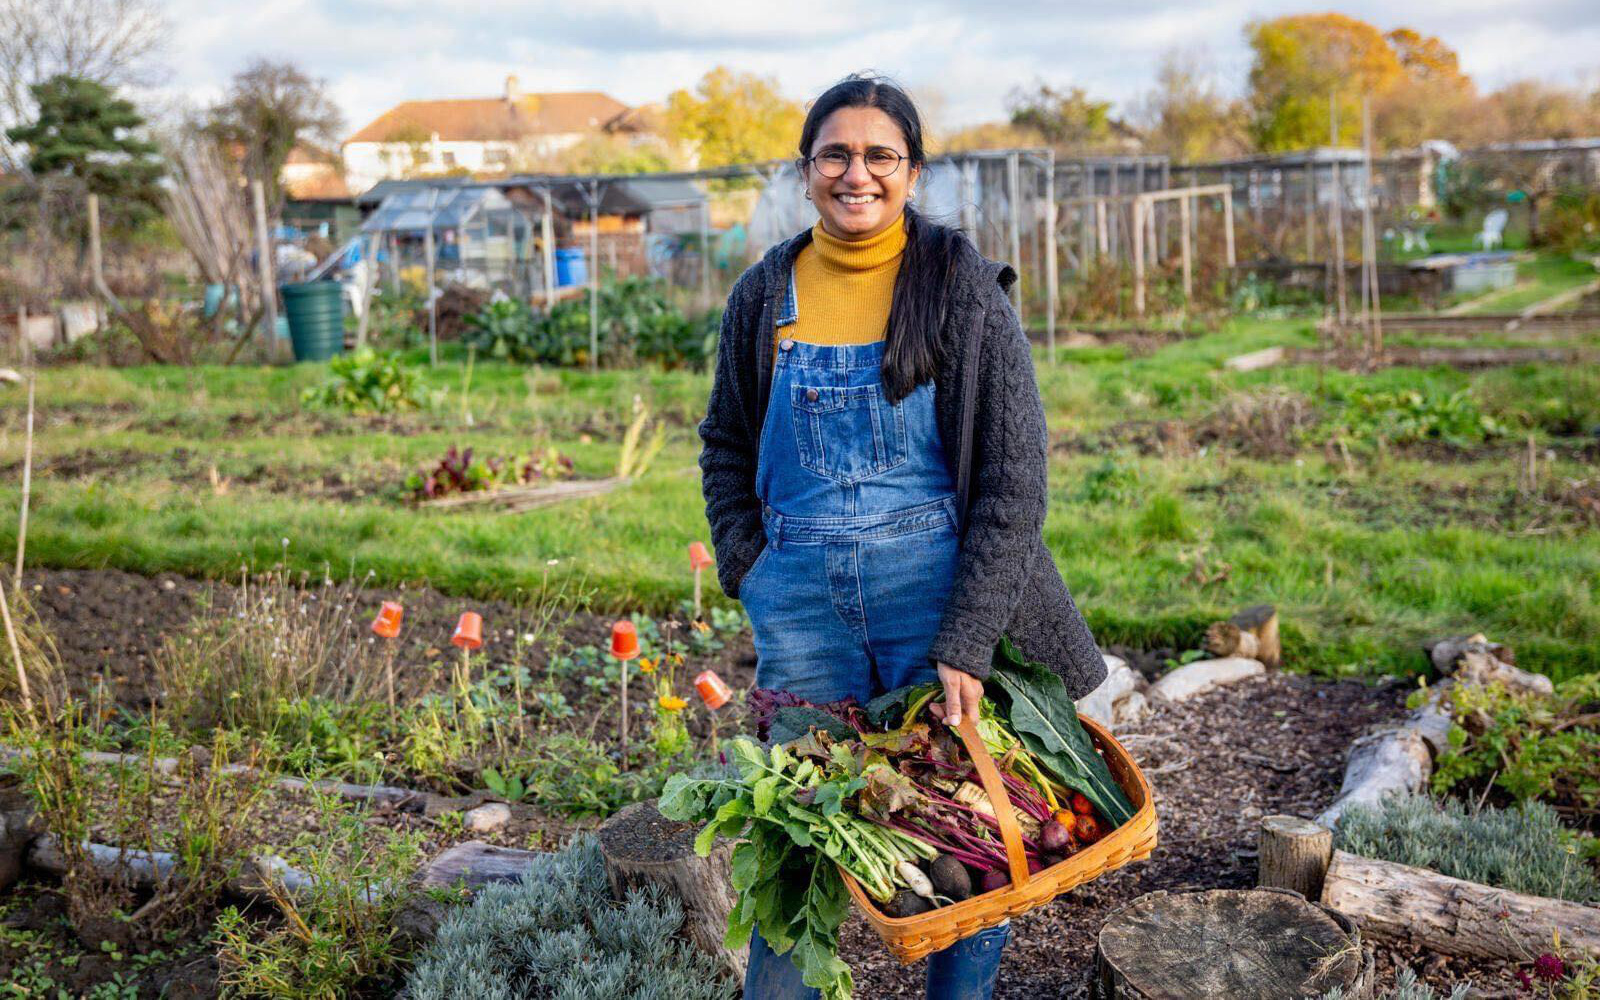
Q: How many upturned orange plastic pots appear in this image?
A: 5